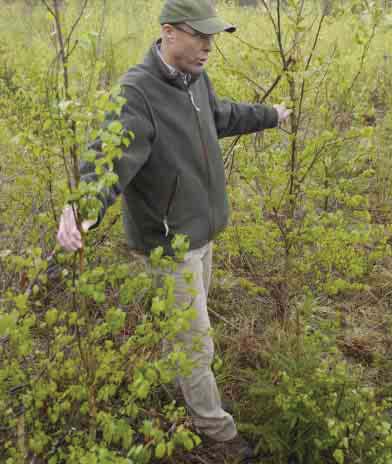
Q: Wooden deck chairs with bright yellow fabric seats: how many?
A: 0